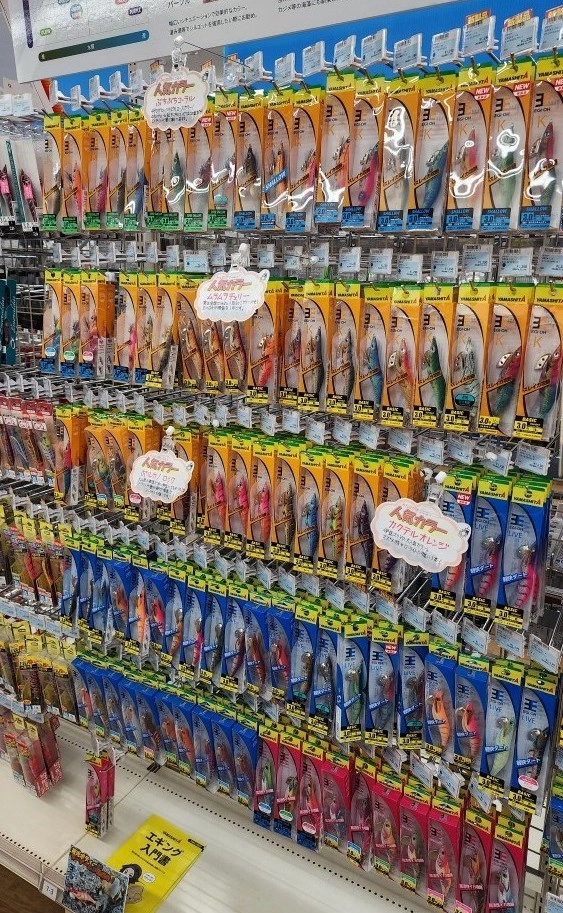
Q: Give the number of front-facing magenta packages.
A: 11